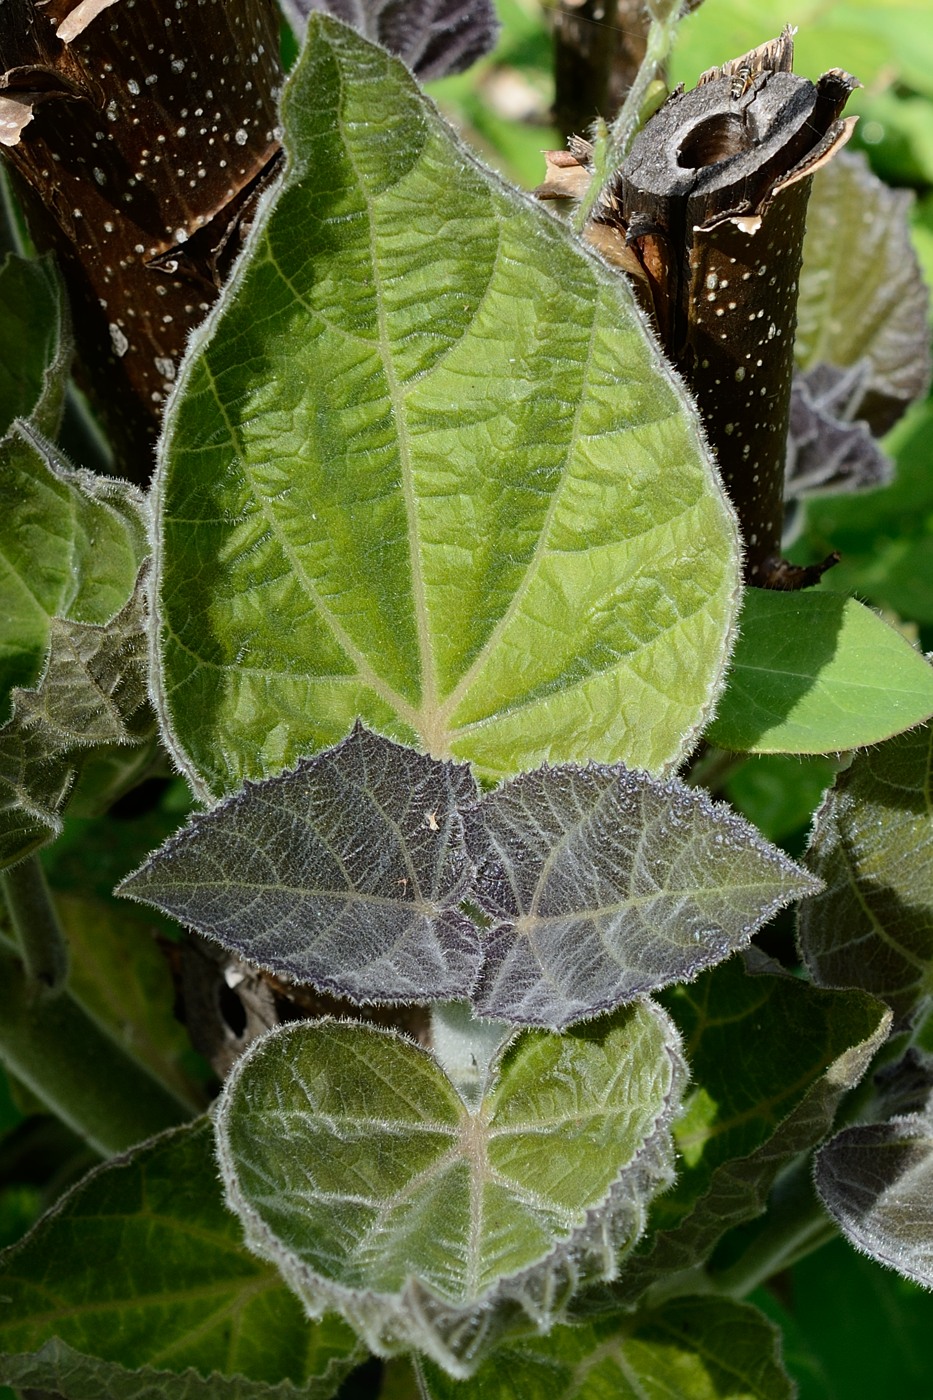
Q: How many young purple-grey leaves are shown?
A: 2